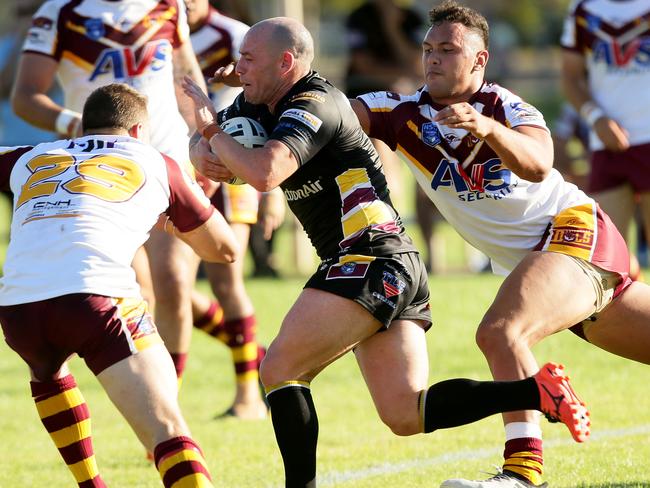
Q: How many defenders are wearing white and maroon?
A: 5